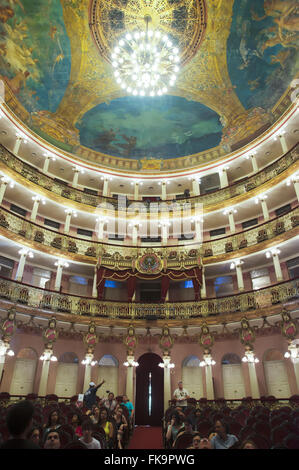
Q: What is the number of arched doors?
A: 7